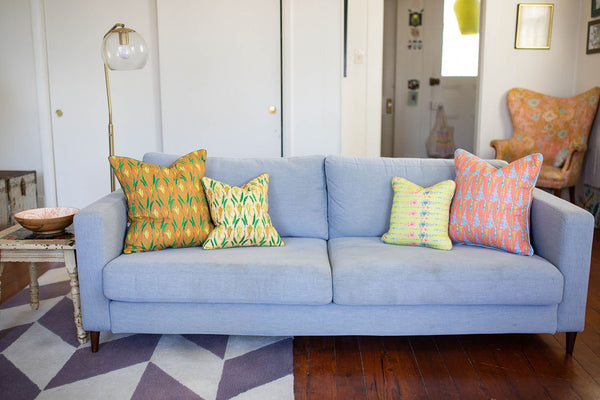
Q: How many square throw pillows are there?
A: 4